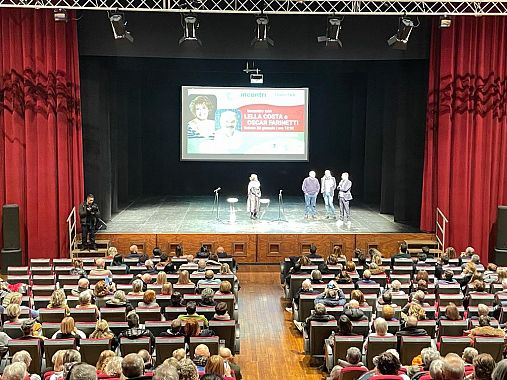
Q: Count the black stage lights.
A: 5